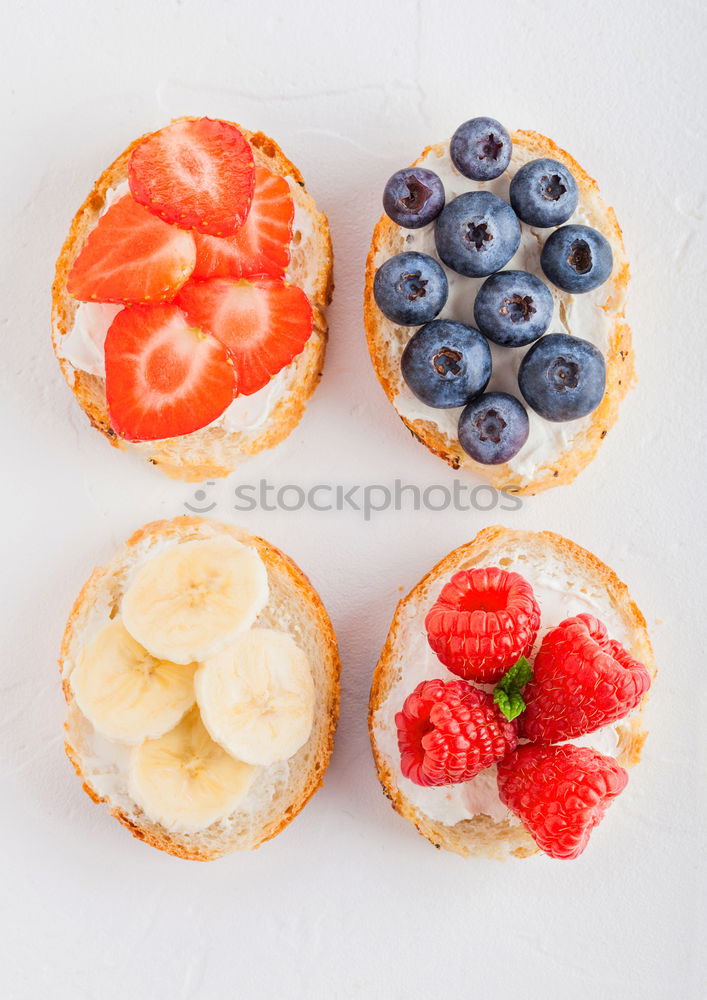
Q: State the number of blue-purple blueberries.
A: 10